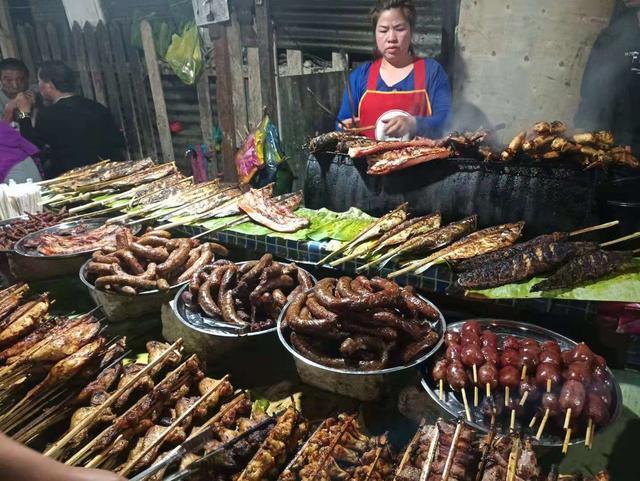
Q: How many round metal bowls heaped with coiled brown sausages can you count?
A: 3